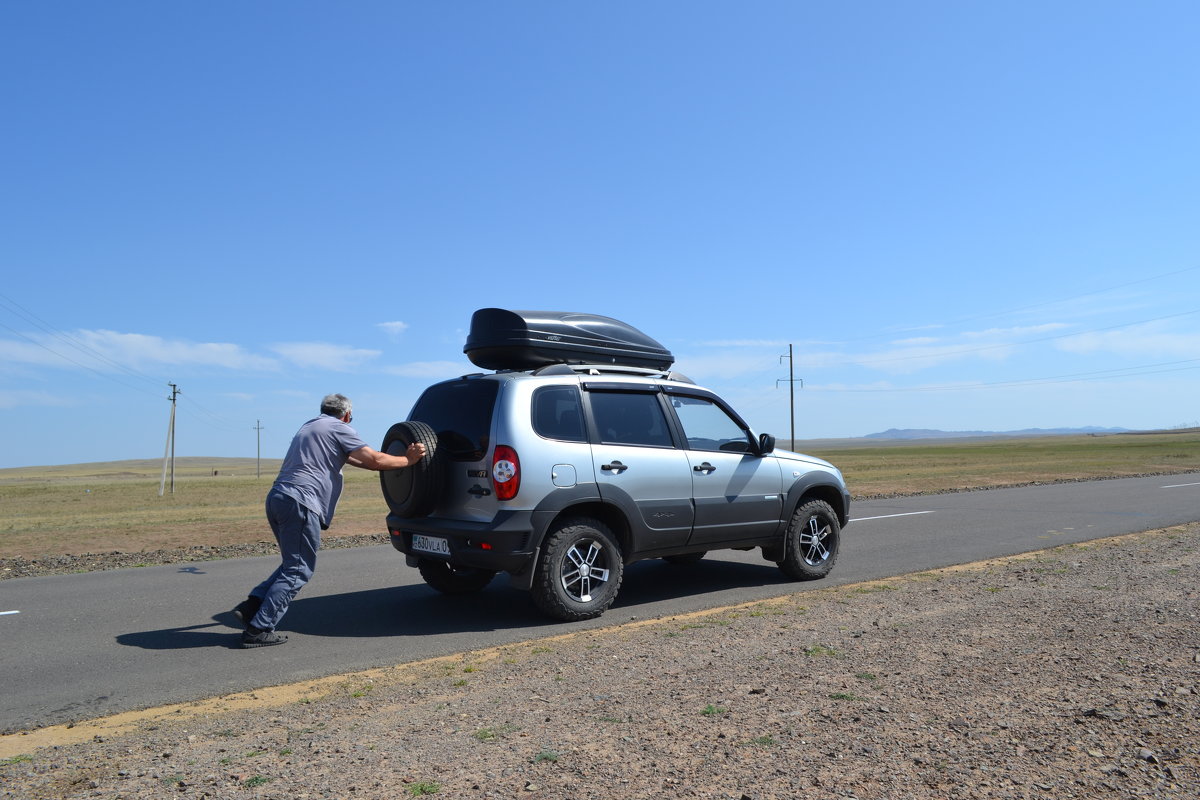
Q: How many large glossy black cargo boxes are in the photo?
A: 1